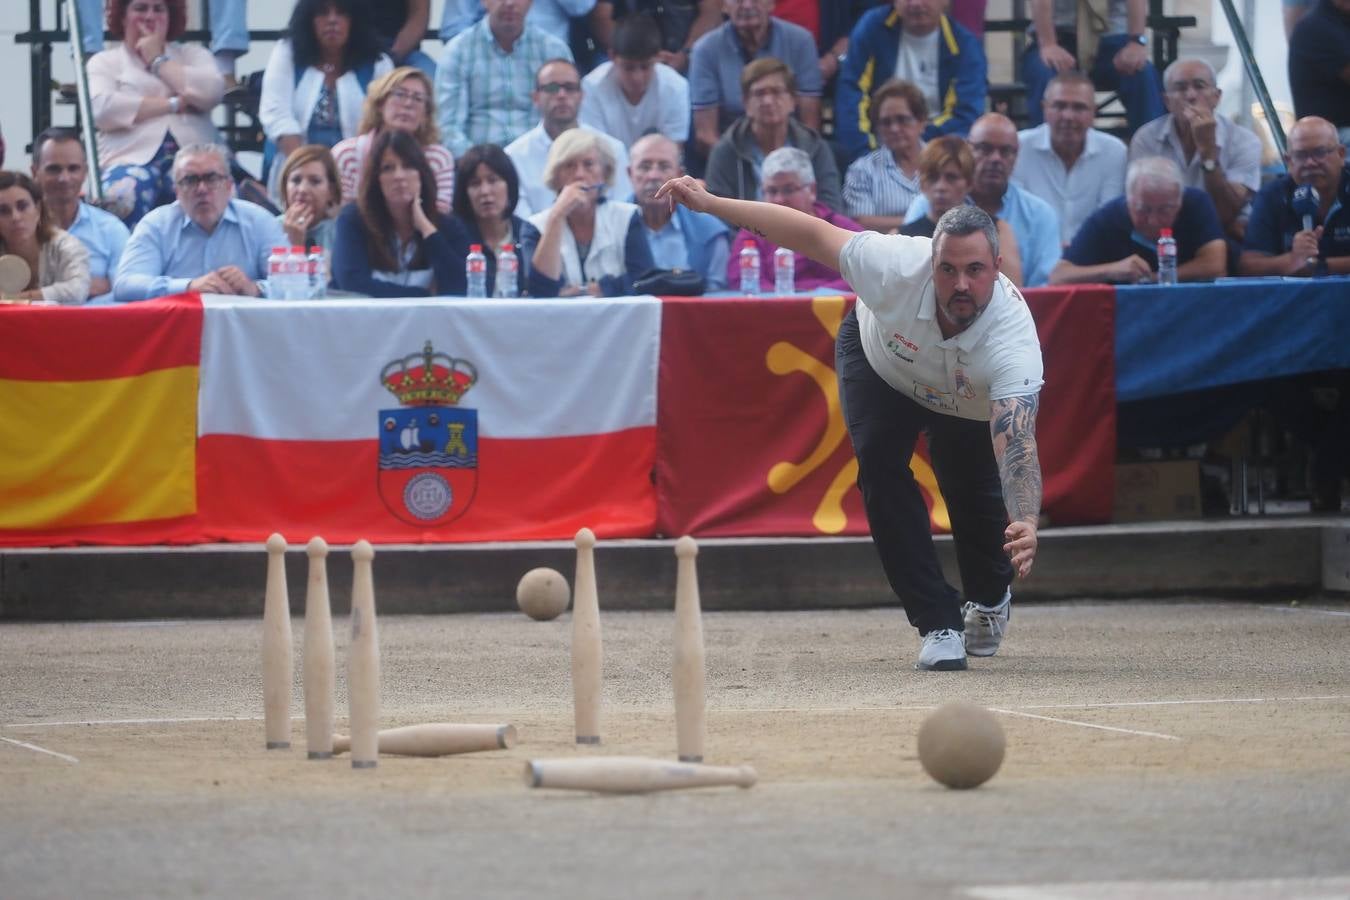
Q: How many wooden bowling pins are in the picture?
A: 7